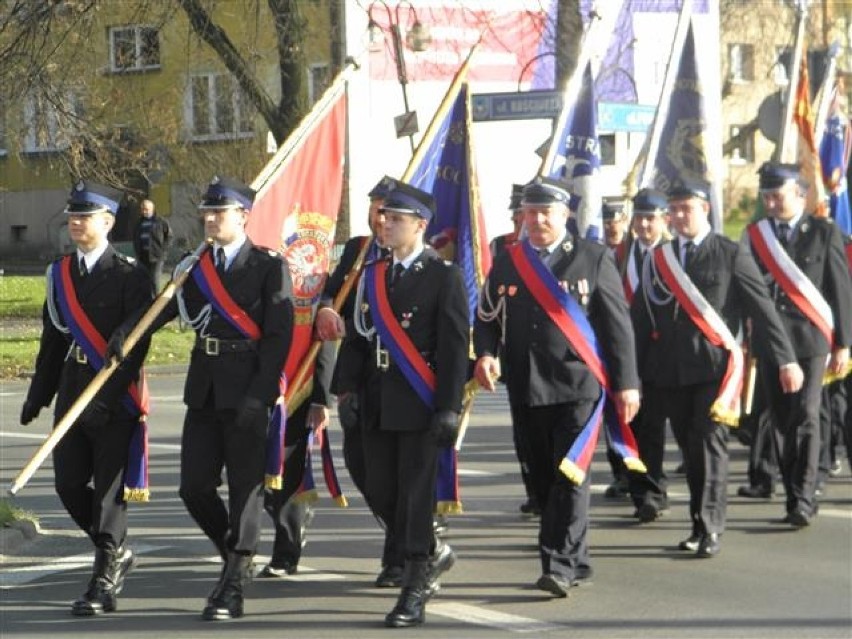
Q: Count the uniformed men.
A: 10